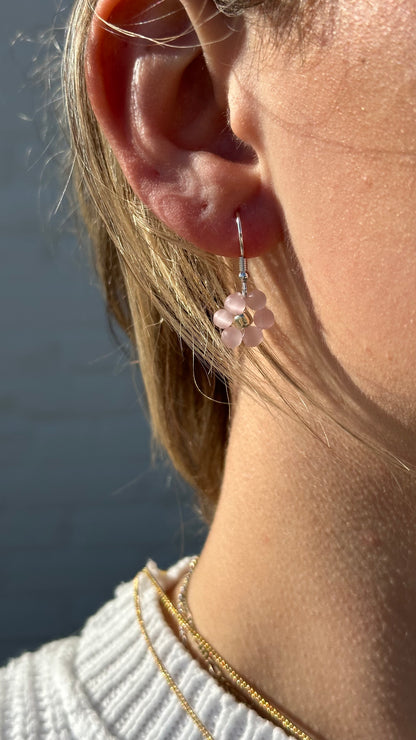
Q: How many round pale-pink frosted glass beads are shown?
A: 6